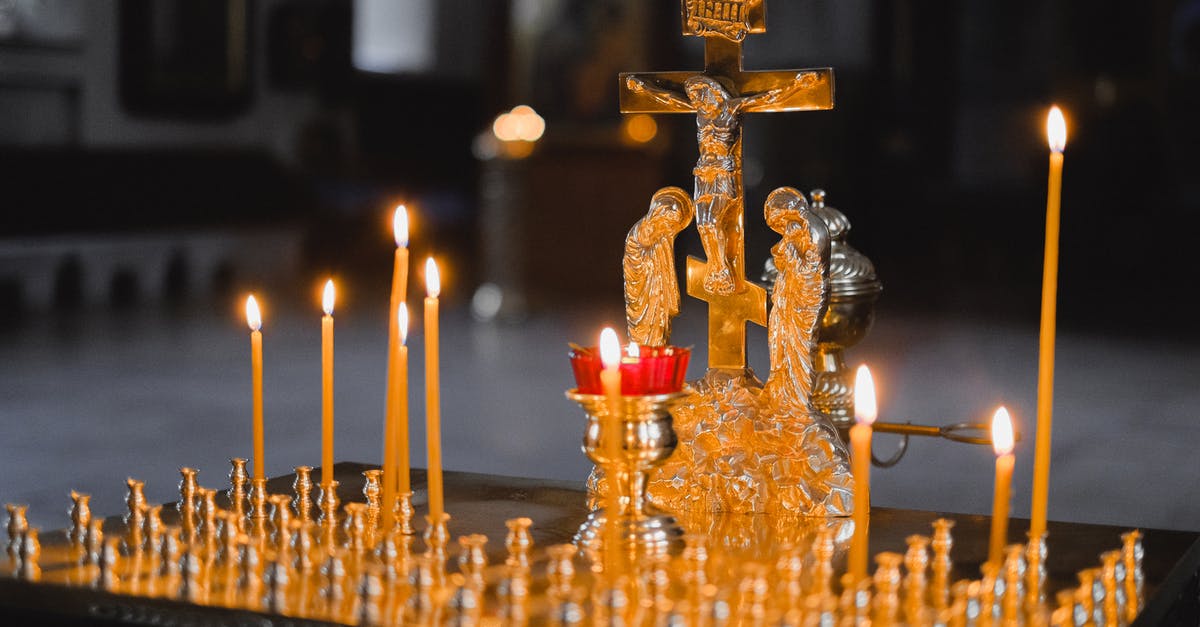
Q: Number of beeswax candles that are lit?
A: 9